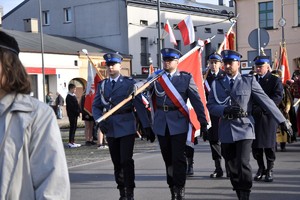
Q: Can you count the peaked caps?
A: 5